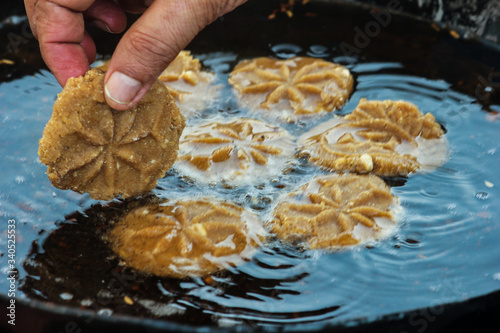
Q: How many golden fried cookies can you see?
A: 7